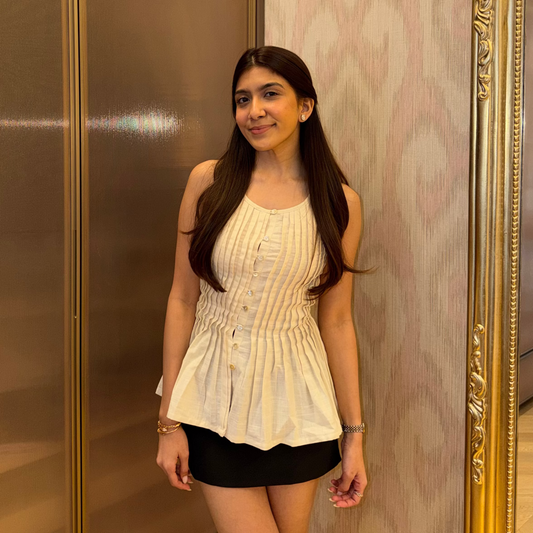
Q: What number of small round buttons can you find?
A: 9